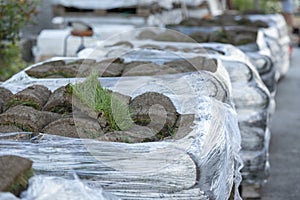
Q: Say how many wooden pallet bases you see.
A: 2